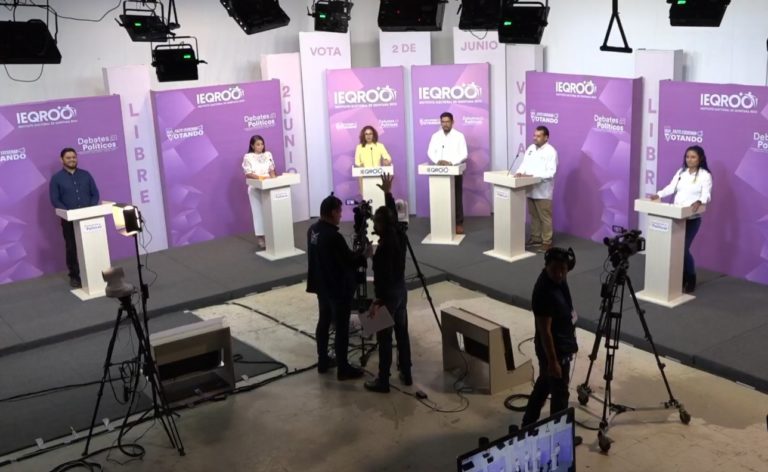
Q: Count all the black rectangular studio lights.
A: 9